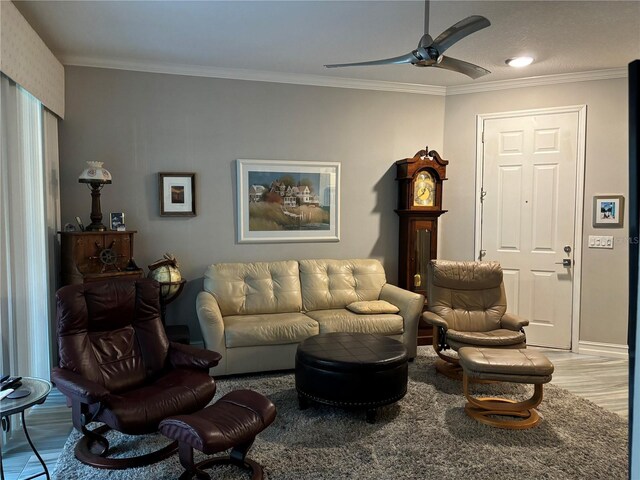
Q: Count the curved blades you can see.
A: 3